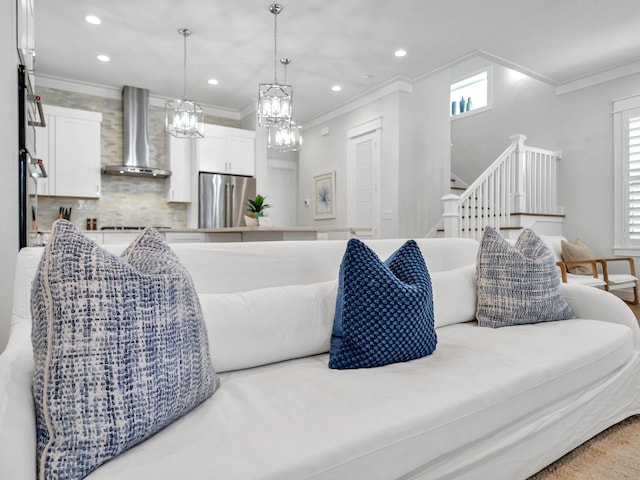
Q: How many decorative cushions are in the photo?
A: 4